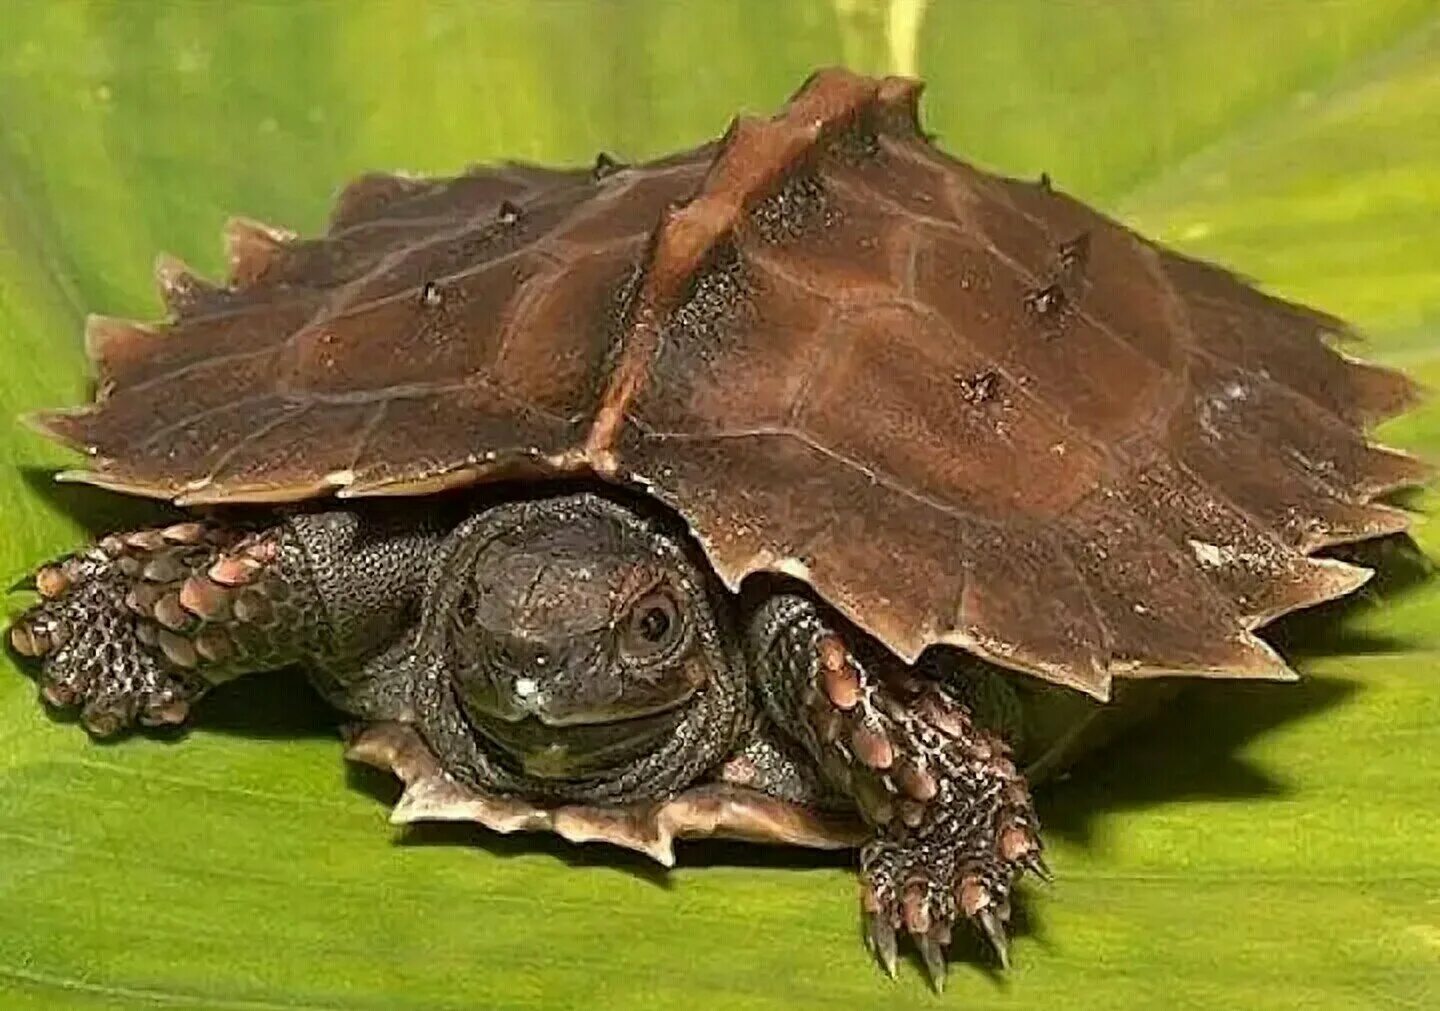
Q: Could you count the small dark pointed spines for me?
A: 7